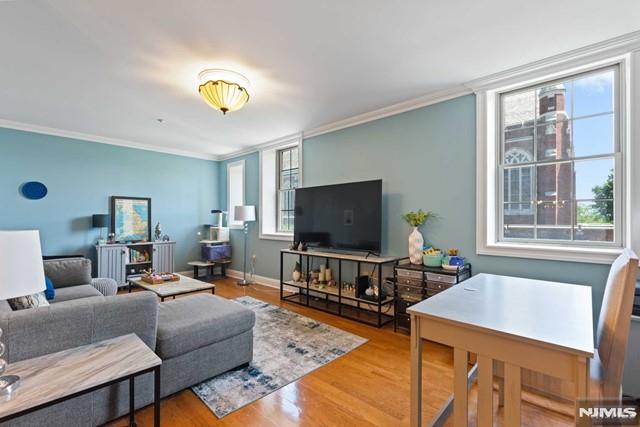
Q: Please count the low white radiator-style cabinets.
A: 1